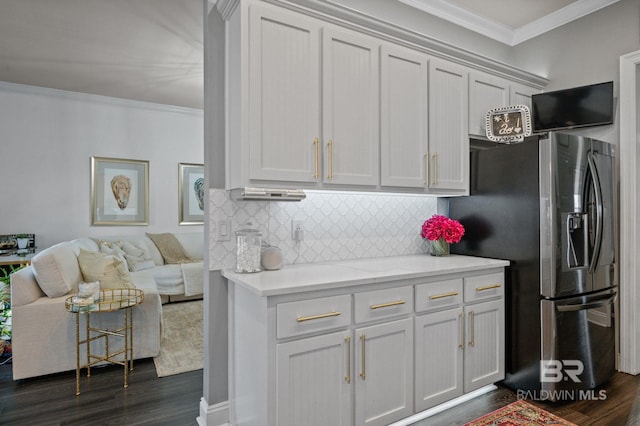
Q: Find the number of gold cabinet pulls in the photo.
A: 12